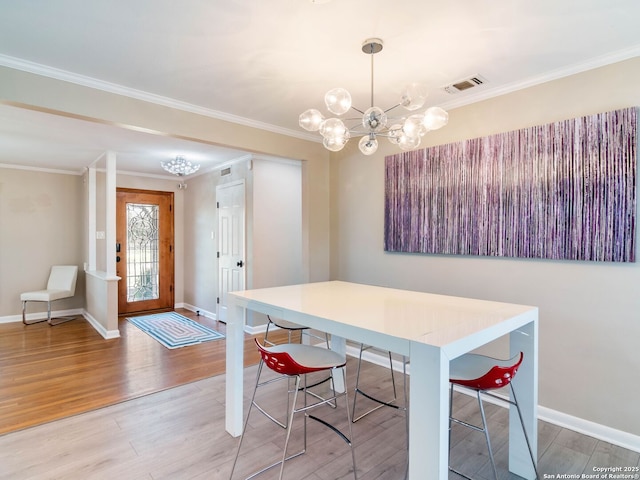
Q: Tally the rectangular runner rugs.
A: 1